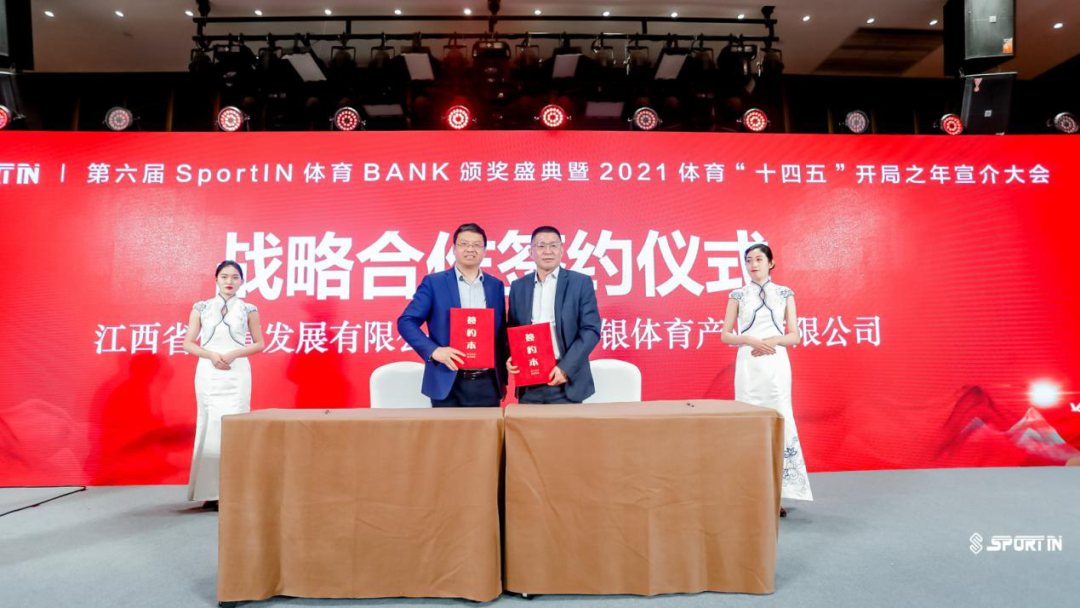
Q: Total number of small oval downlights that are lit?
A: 15